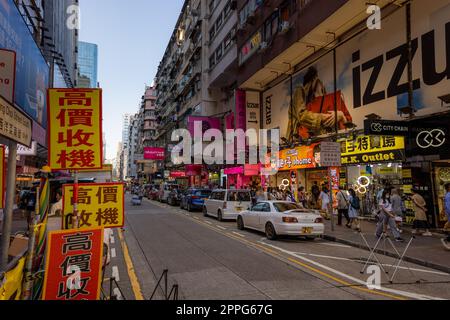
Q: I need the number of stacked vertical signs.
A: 3